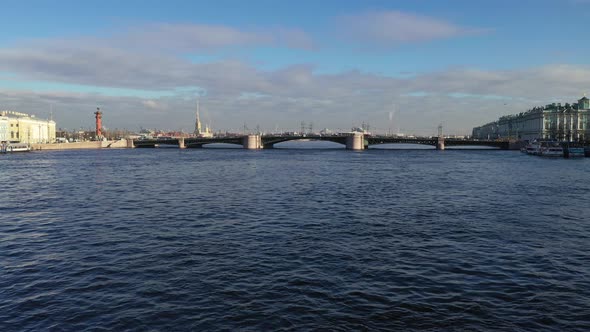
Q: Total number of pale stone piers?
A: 4